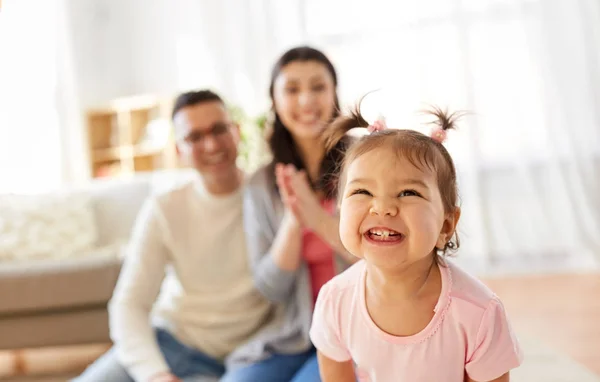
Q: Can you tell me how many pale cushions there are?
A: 1